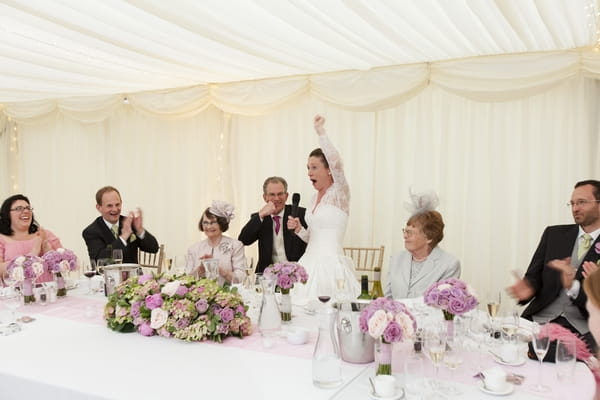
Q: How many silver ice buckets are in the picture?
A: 2